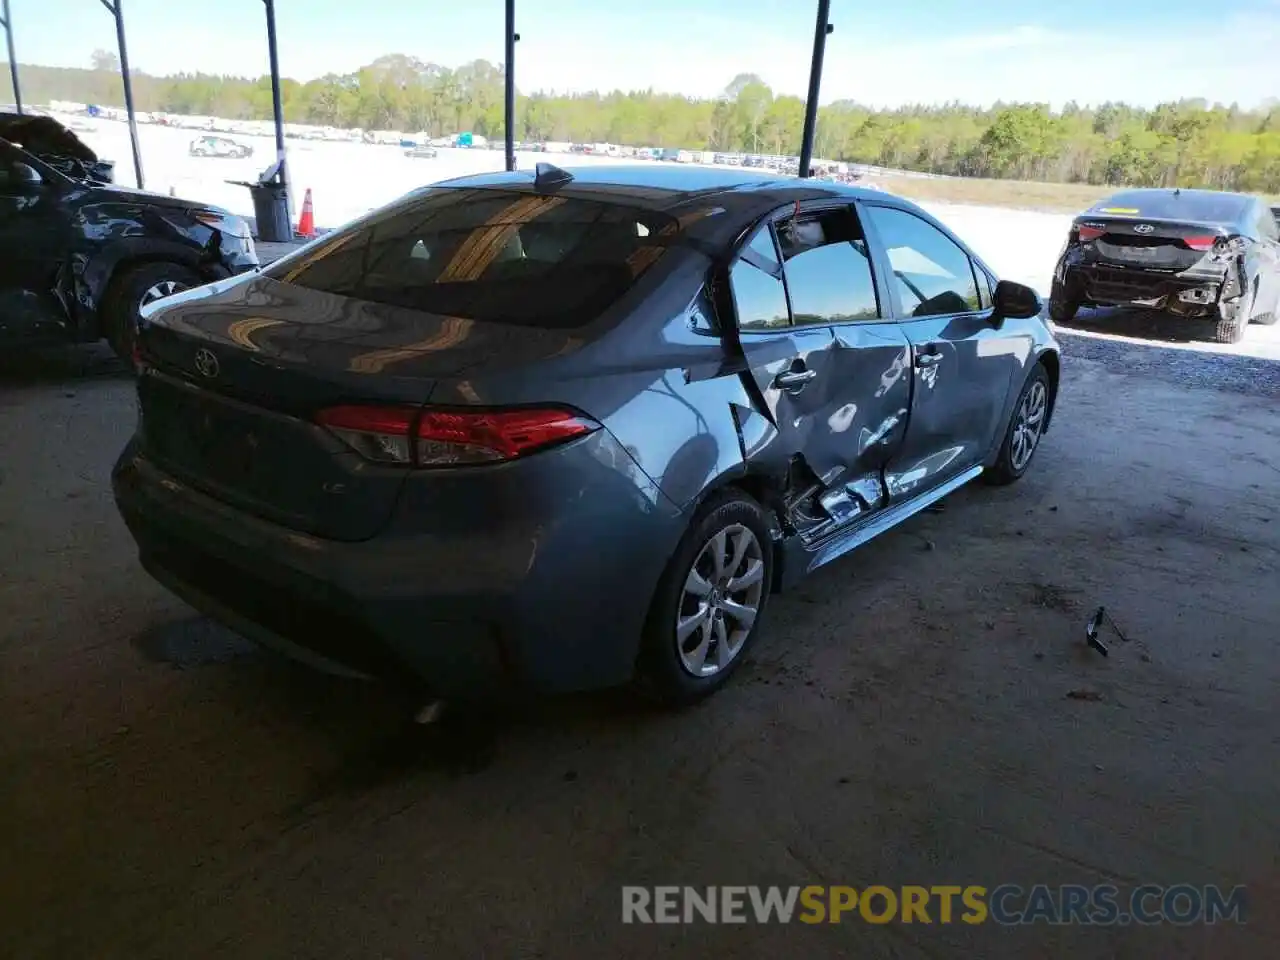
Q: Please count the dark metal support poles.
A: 5